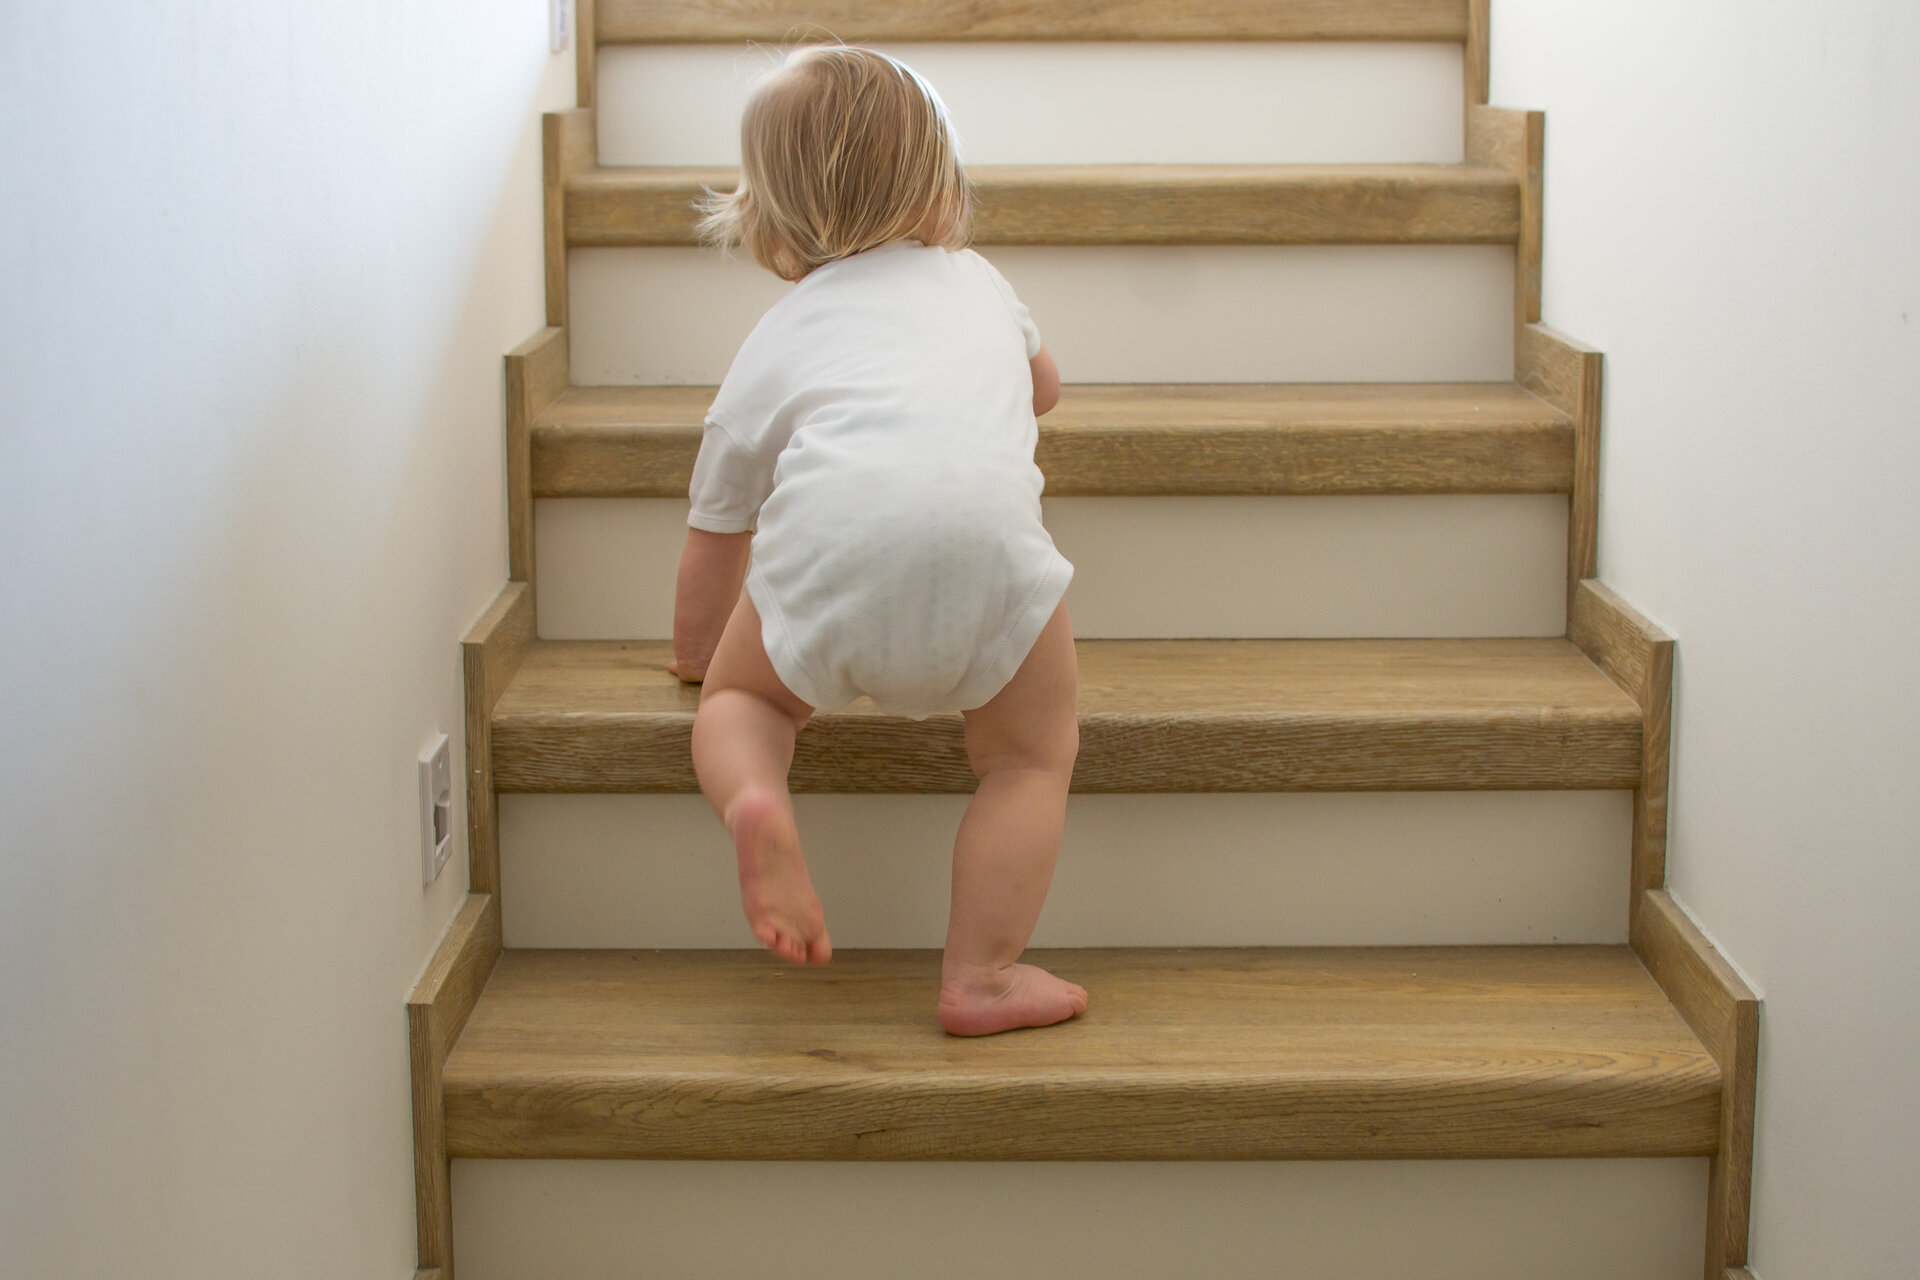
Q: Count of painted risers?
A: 5